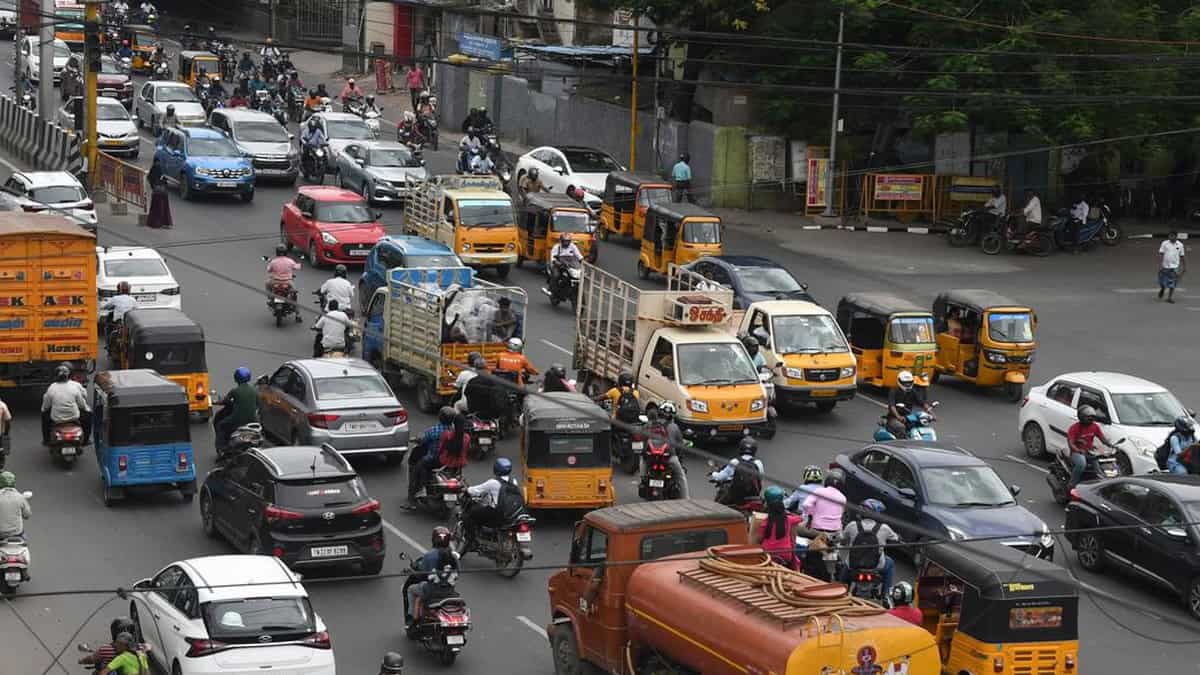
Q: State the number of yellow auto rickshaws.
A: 10